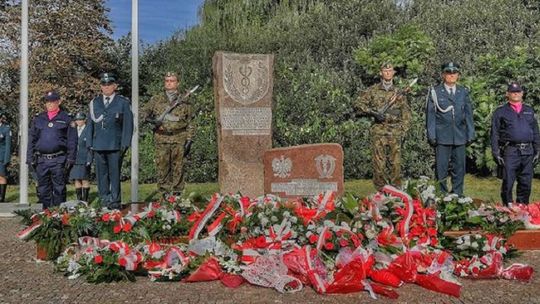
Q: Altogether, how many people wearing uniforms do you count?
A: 8